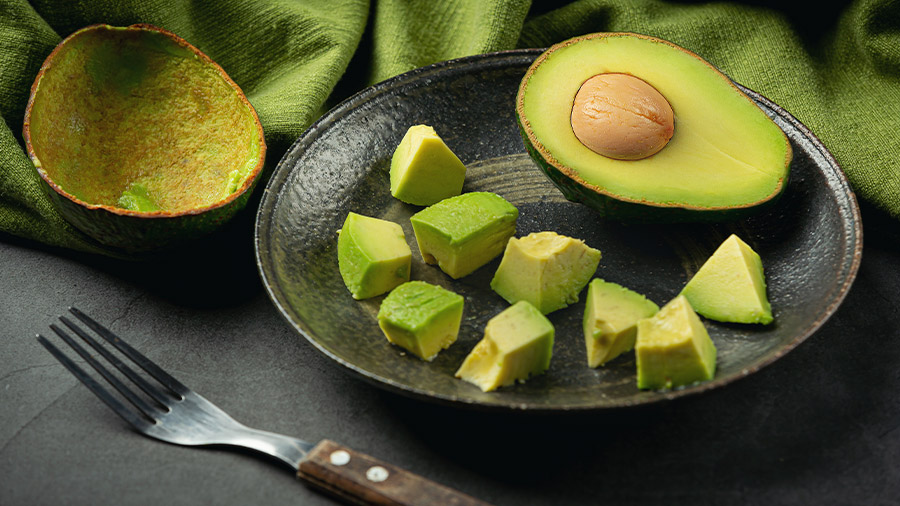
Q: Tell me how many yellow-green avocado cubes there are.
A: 9